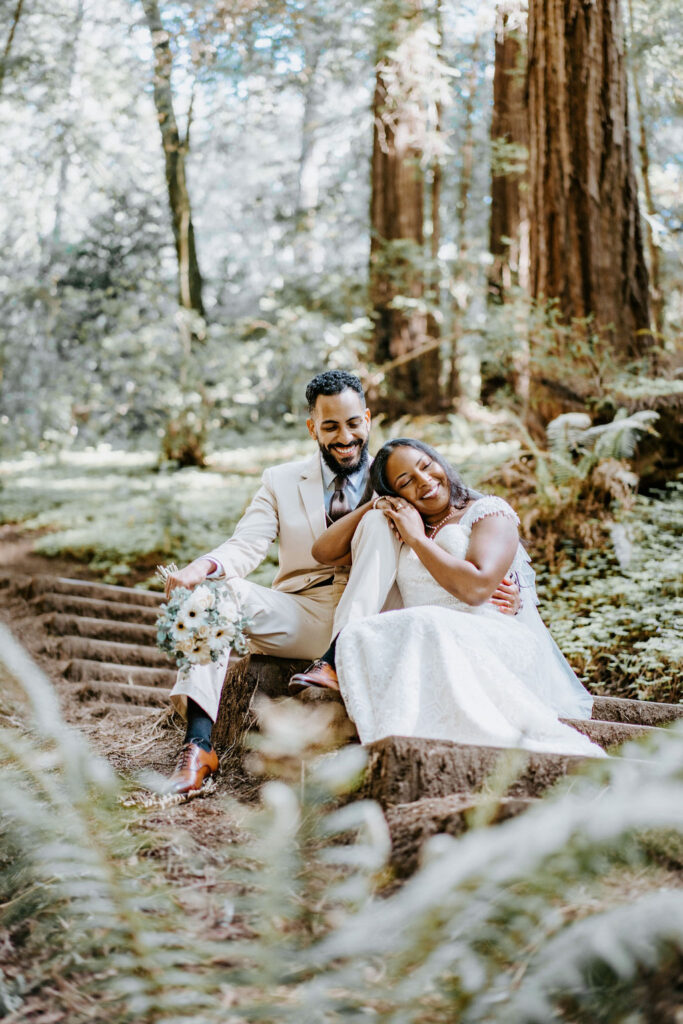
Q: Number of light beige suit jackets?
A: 1